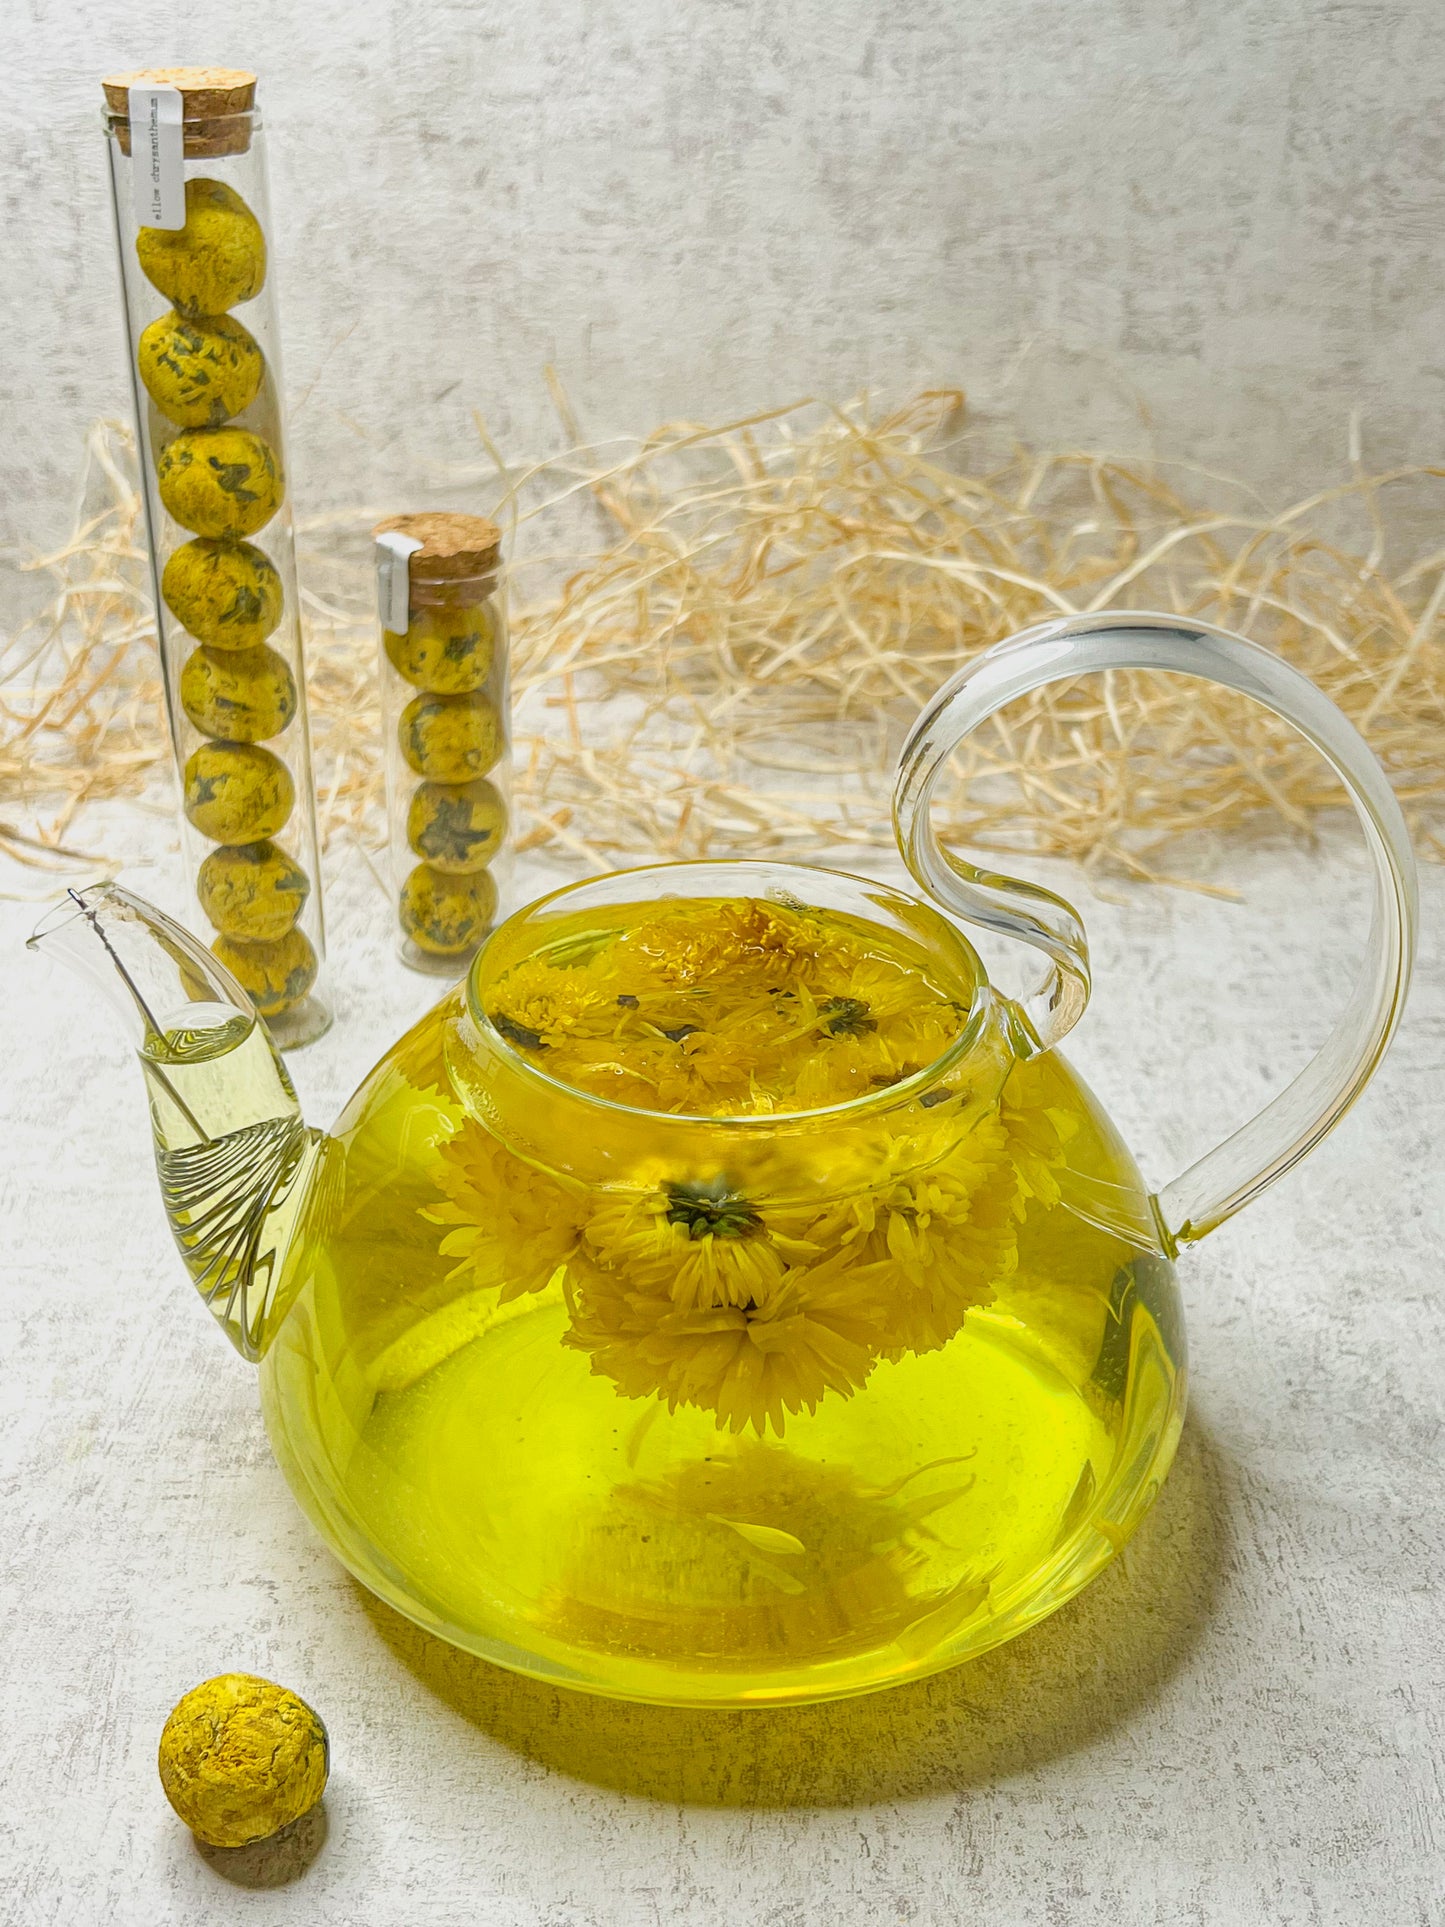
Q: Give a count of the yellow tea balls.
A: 13